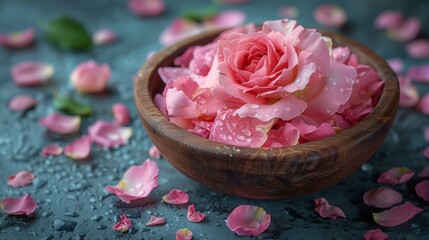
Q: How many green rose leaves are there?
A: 3